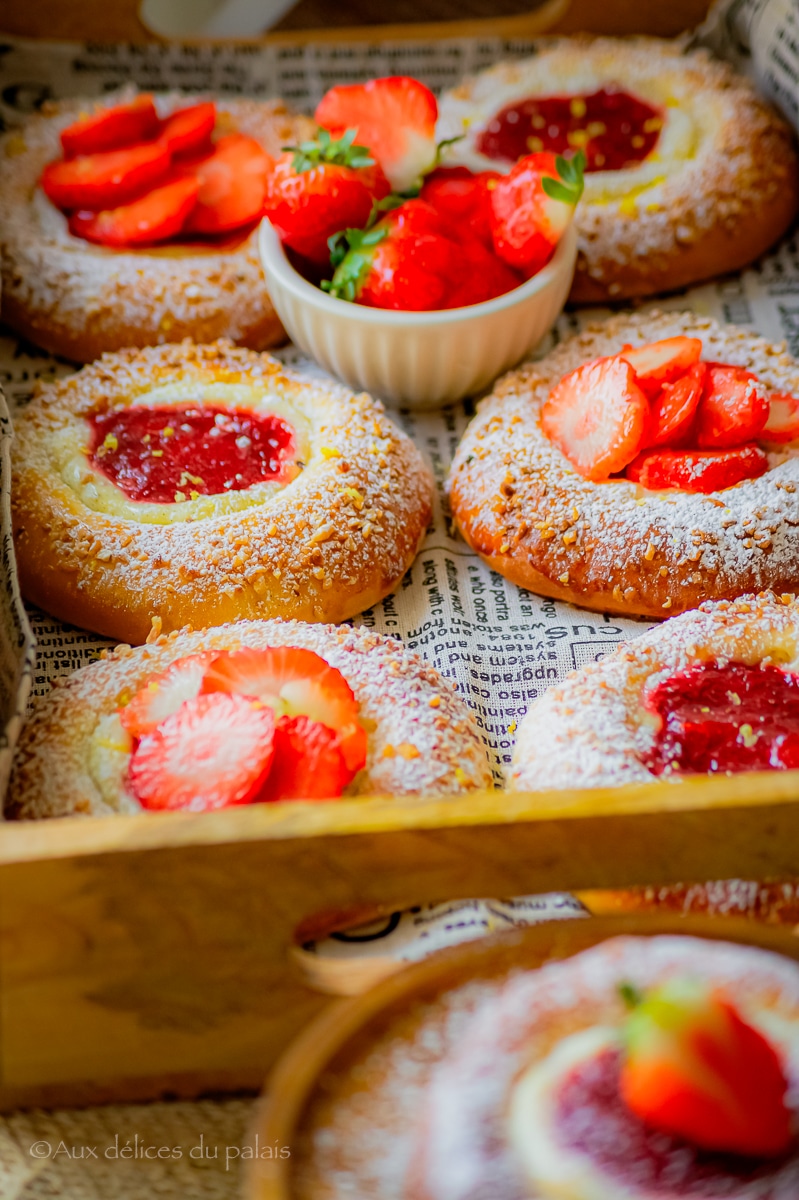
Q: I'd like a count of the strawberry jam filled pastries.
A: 4